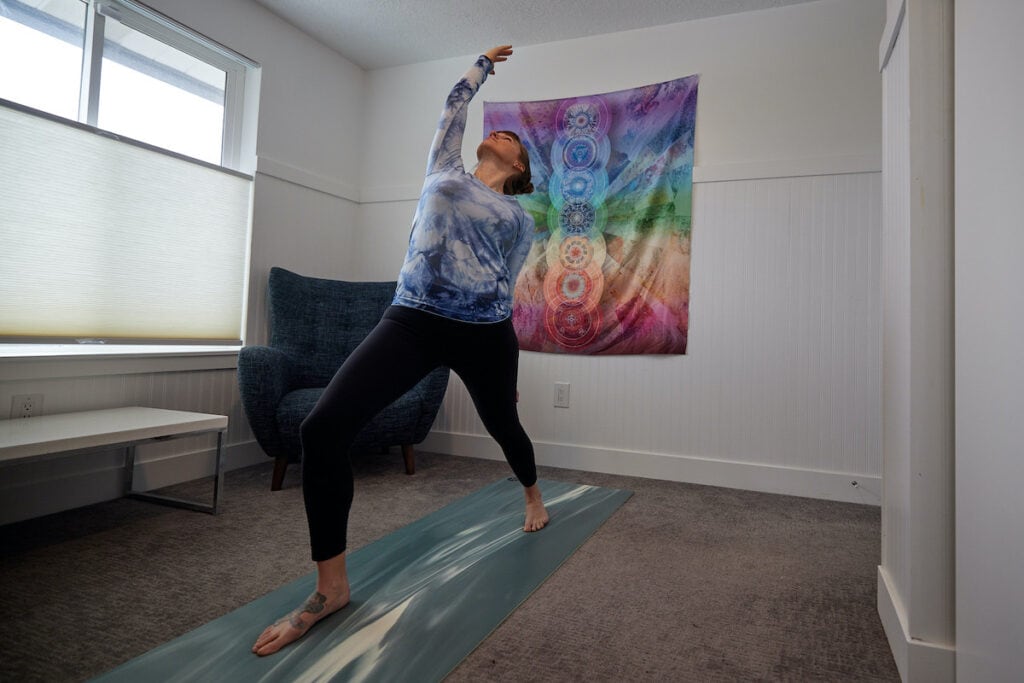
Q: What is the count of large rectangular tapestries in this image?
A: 1